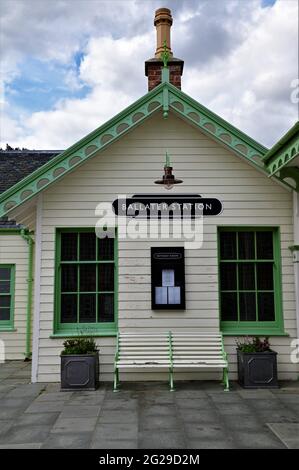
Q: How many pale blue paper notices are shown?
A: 3